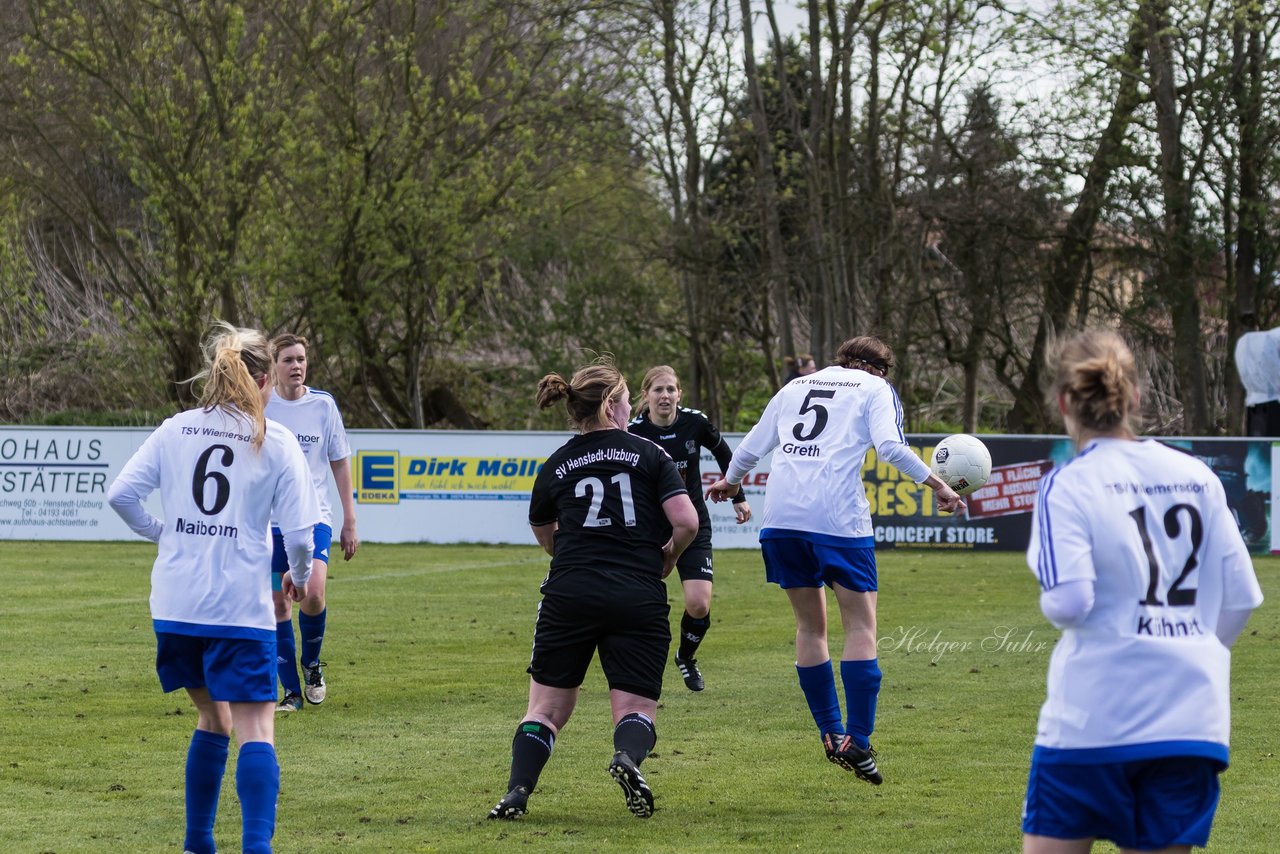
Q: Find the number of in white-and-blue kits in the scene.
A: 4